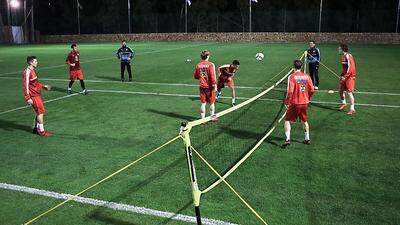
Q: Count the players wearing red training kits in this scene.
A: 6